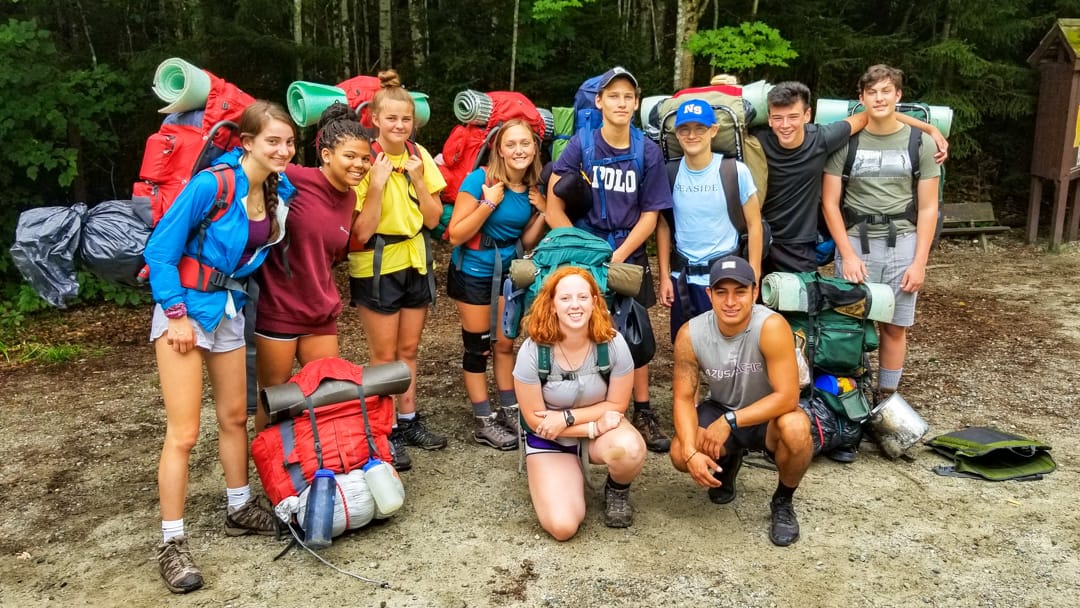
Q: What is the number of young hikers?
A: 10